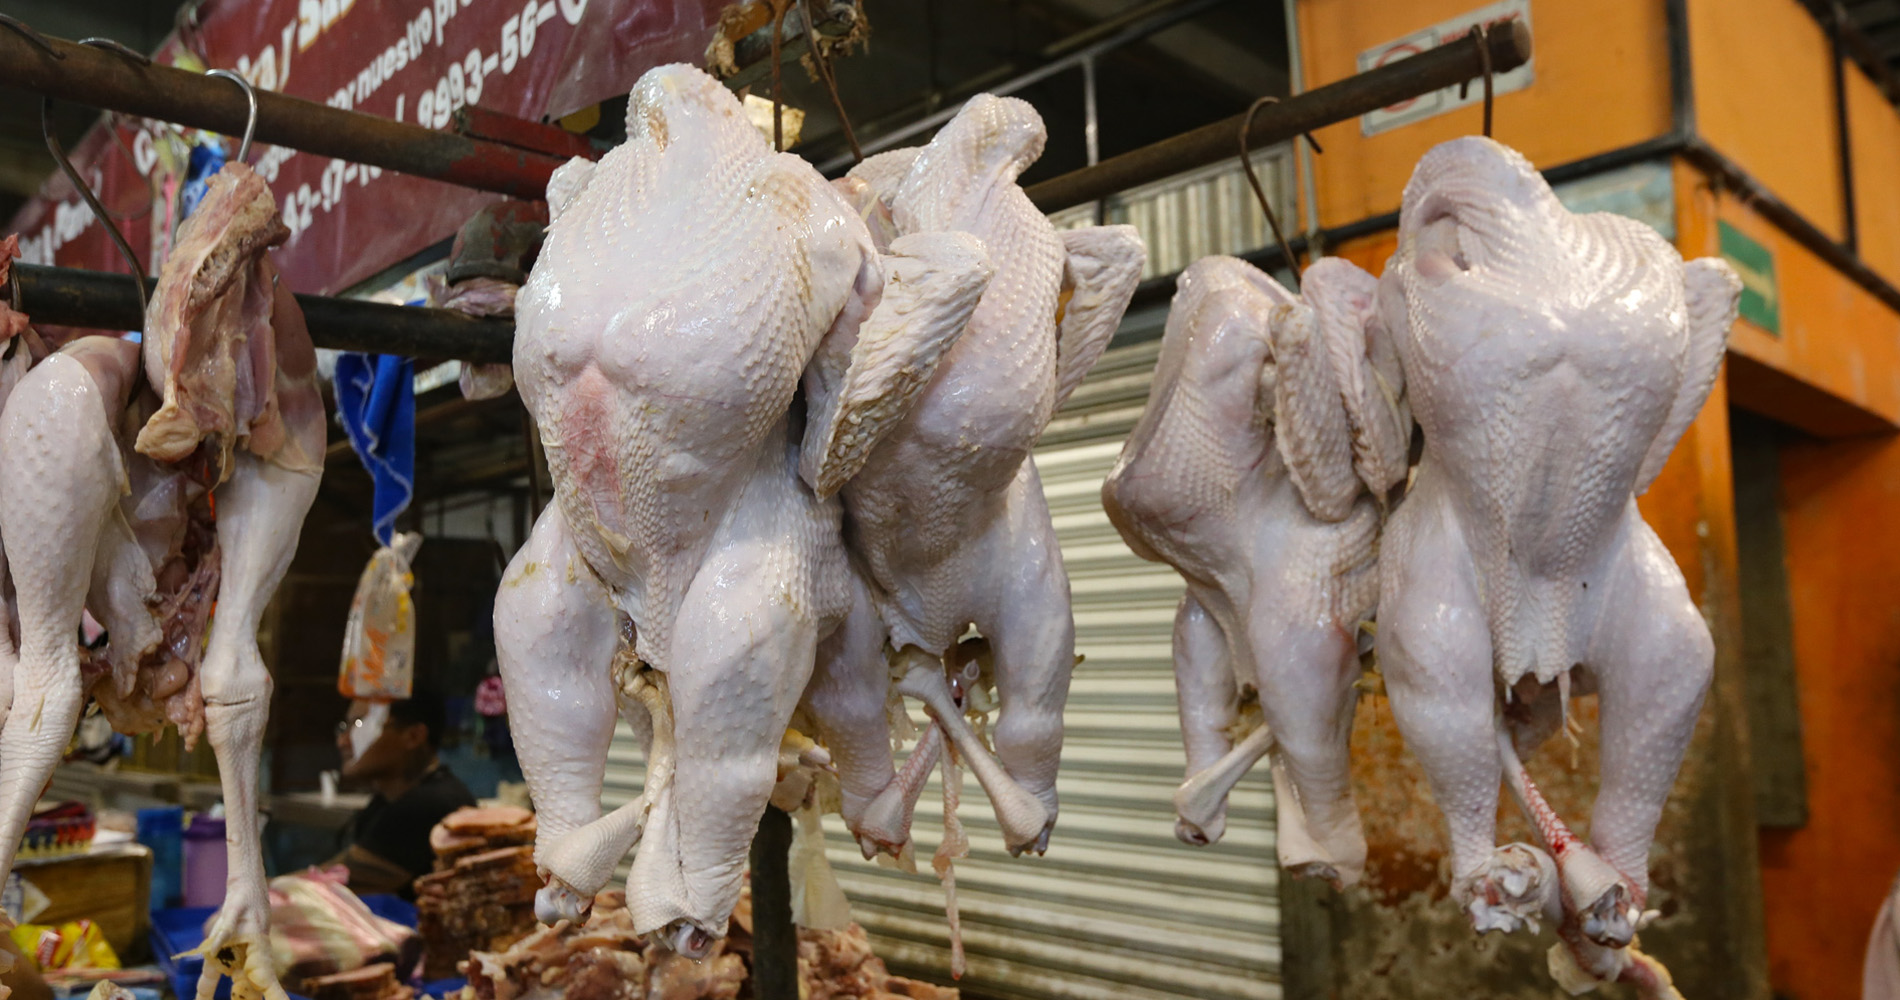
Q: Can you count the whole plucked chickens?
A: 4